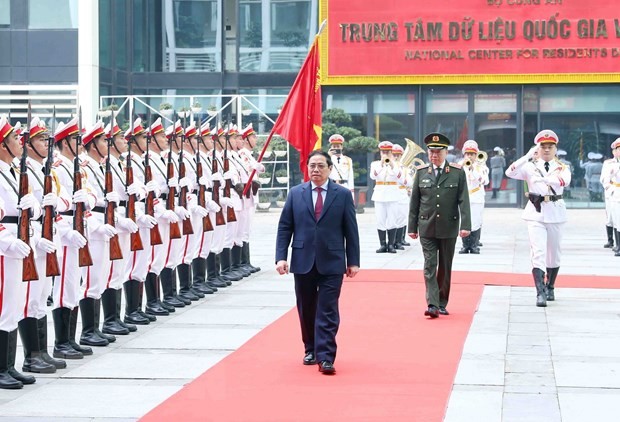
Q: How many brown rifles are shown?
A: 11